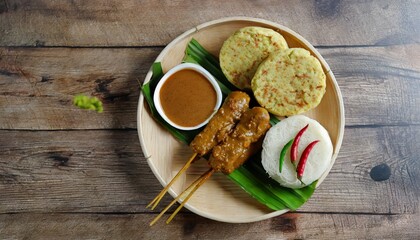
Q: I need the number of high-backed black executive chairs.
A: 0